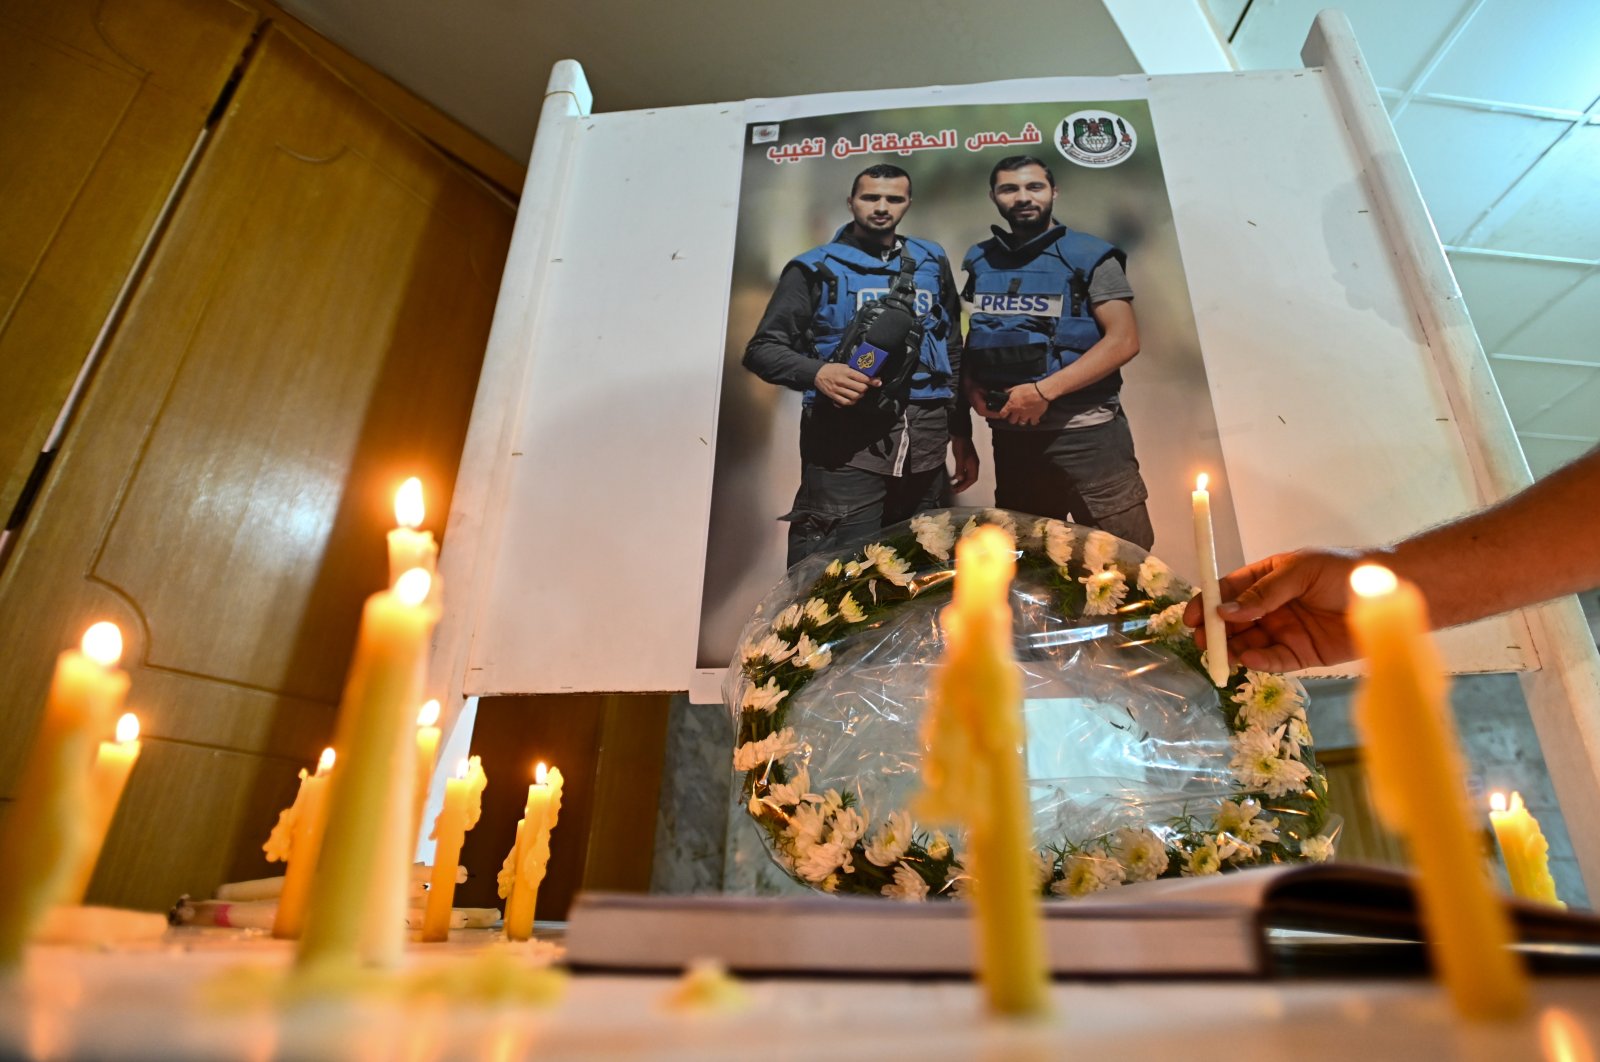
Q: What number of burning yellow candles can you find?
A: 11